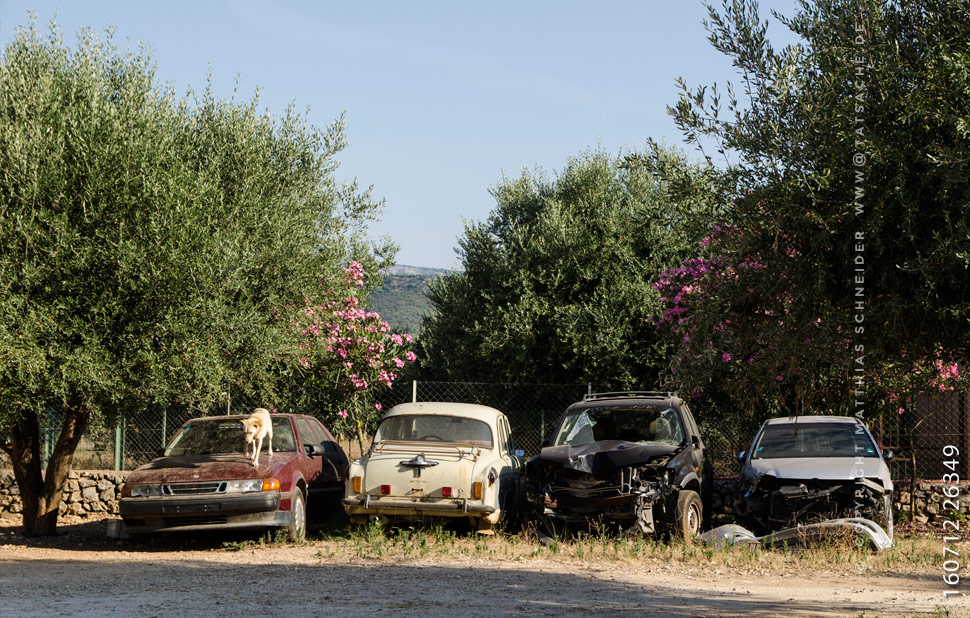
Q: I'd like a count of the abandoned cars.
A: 4